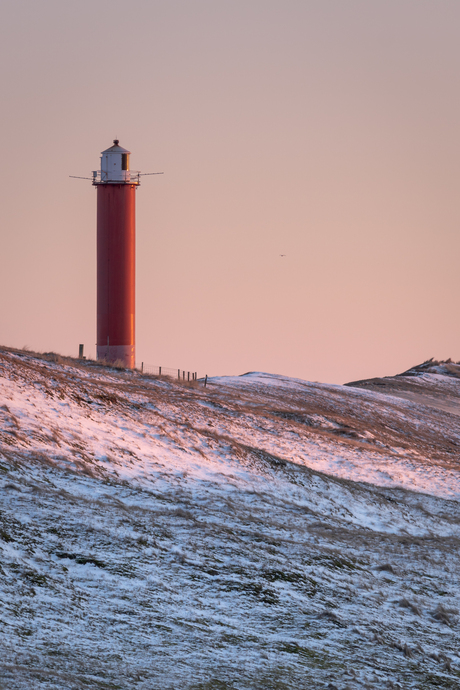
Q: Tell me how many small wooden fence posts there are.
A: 8